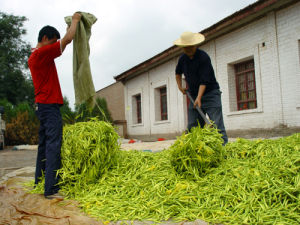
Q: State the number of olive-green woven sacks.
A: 1